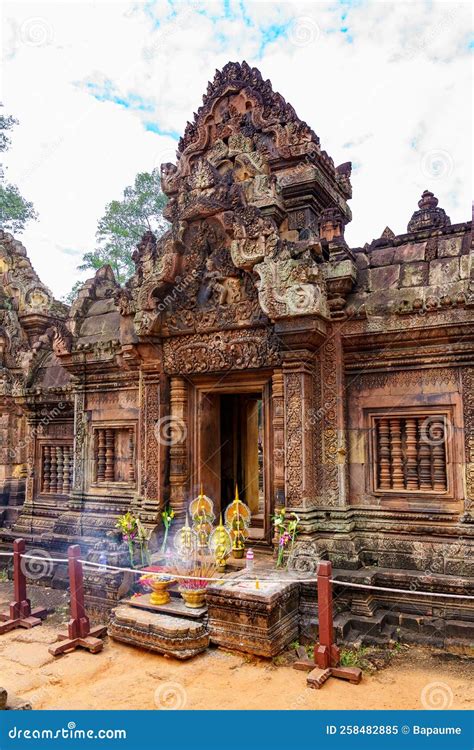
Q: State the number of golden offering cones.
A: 4